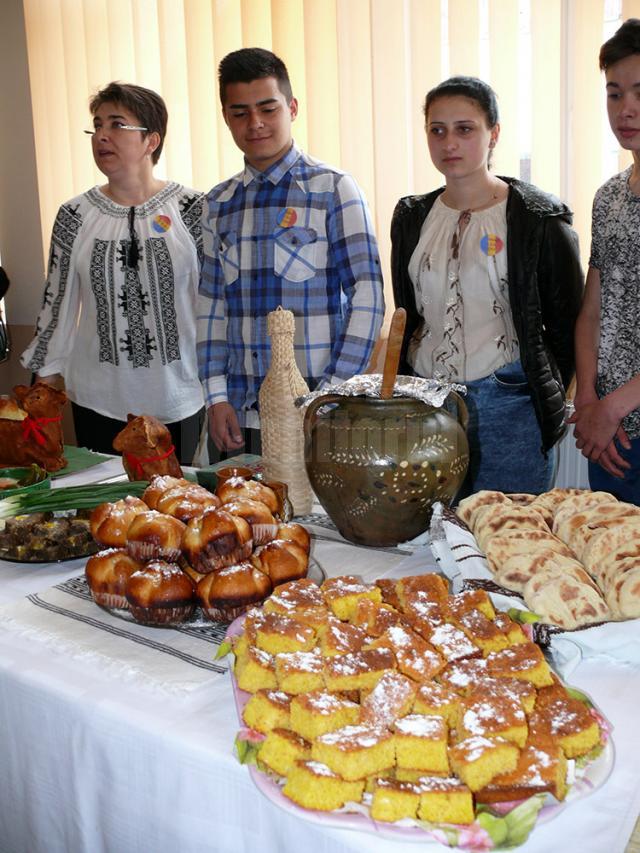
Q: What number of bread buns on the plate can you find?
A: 12